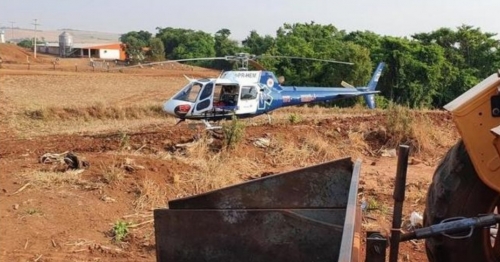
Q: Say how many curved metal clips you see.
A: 2